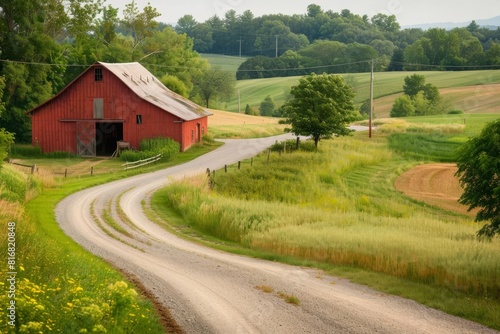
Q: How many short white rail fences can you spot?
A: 1